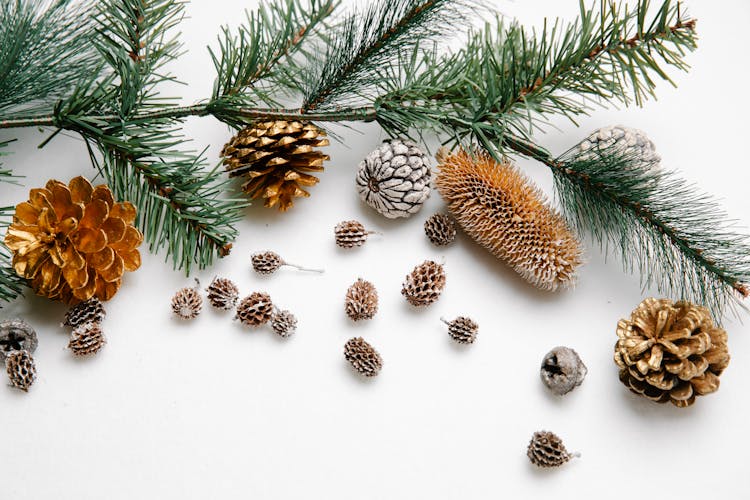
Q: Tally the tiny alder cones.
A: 15